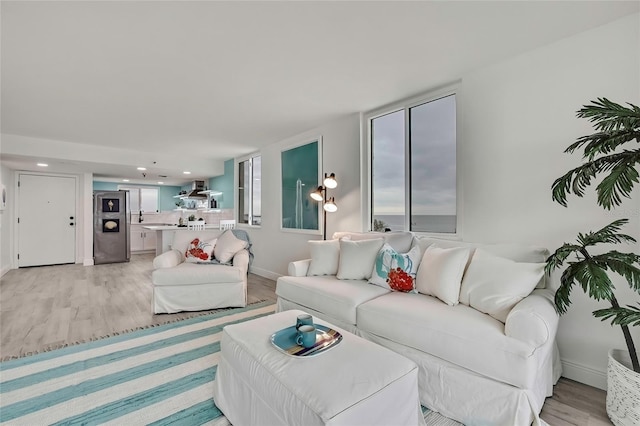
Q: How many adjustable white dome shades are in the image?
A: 3